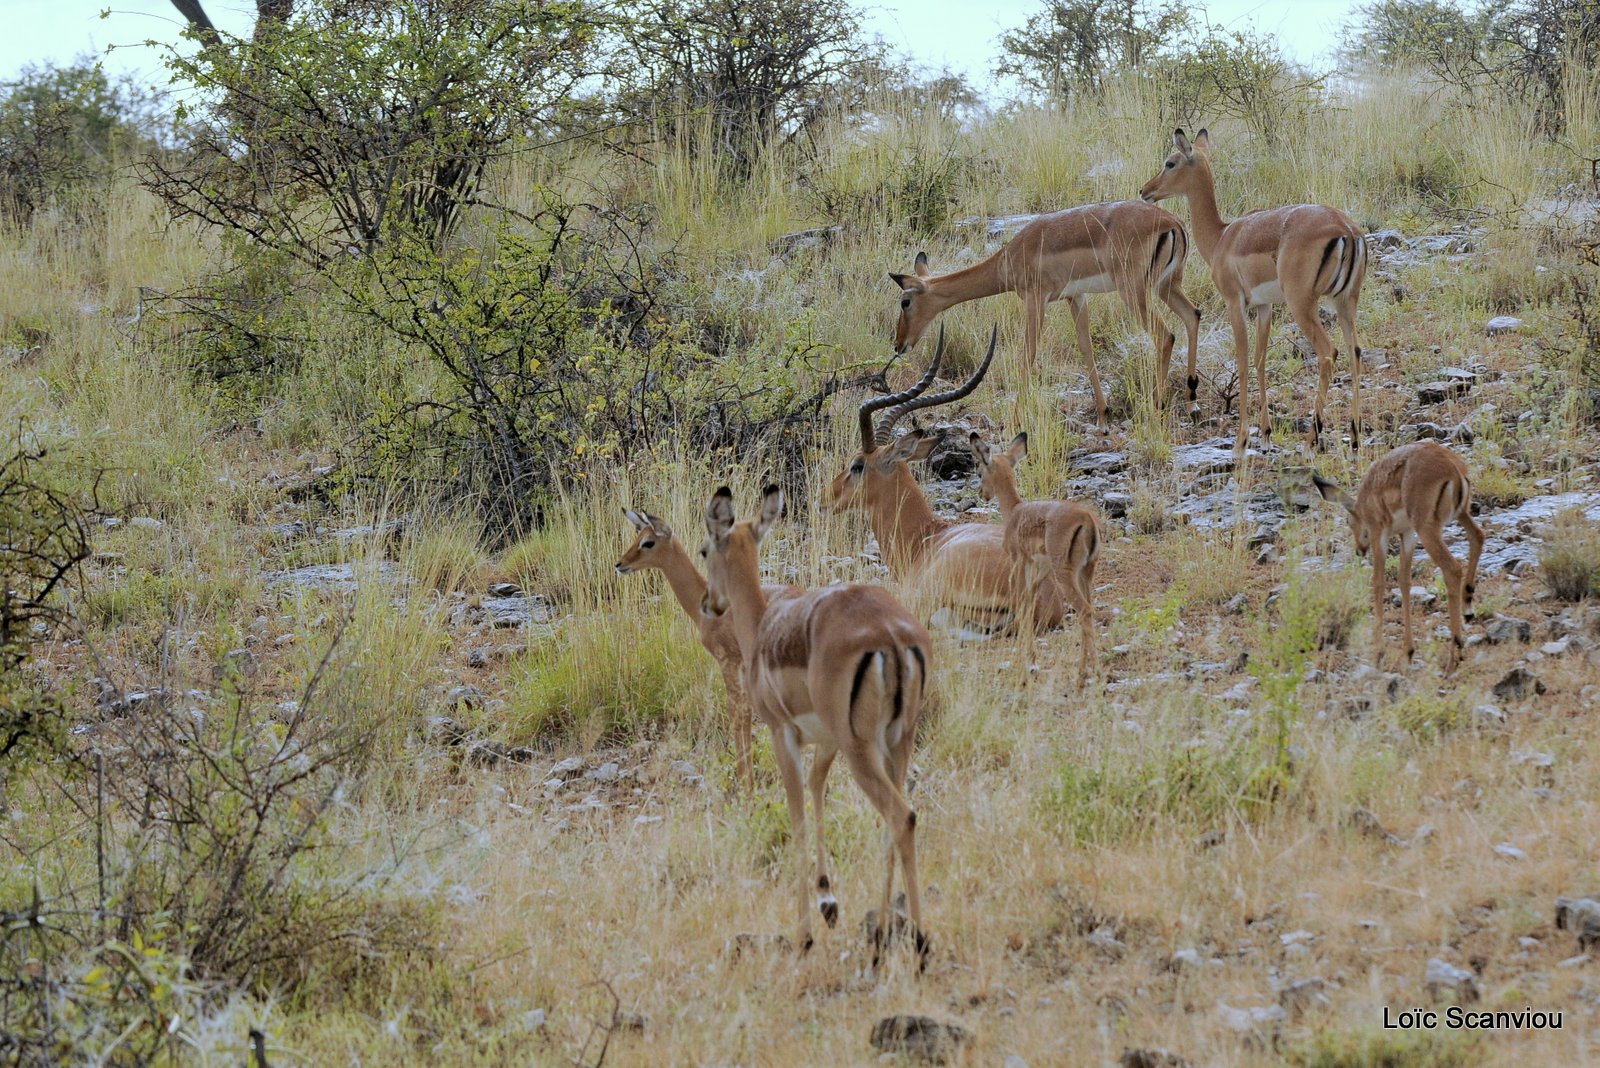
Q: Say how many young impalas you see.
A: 3